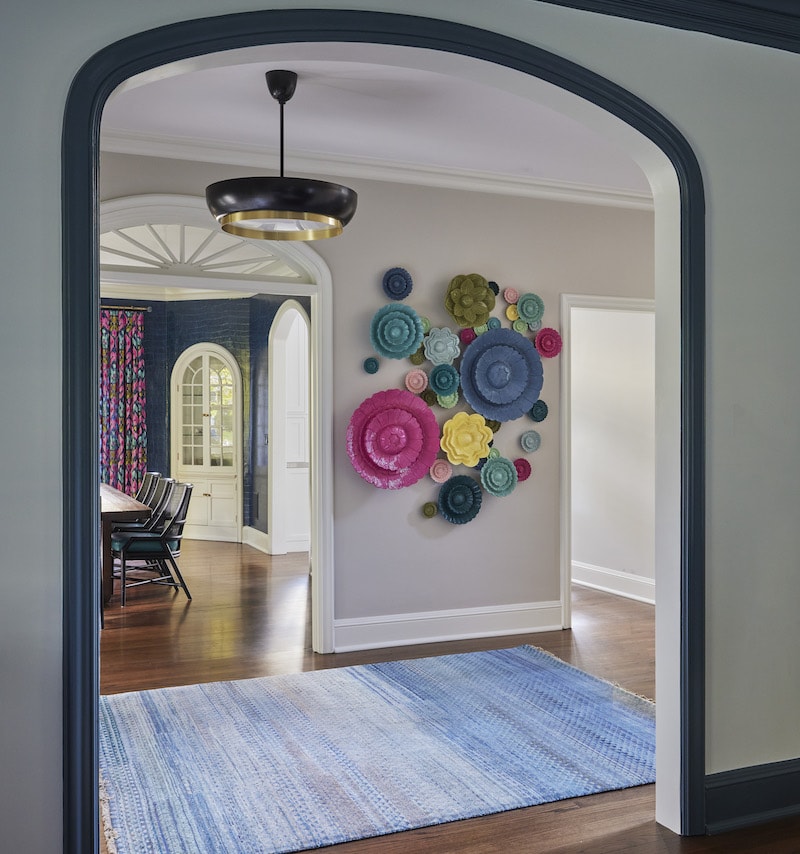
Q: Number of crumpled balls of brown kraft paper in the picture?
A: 0